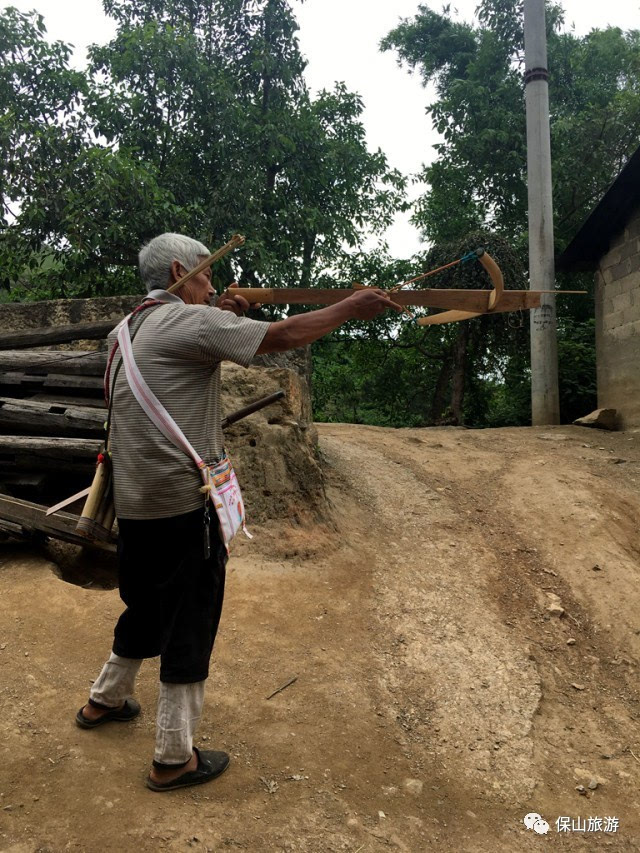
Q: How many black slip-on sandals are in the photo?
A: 2